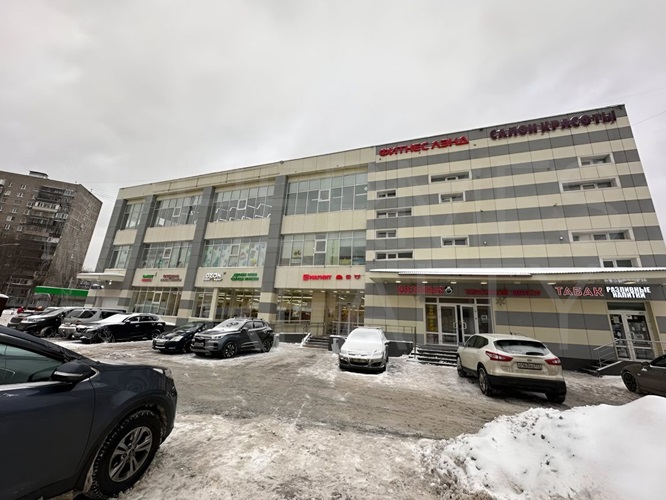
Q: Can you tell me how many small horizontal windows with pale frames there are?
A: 11